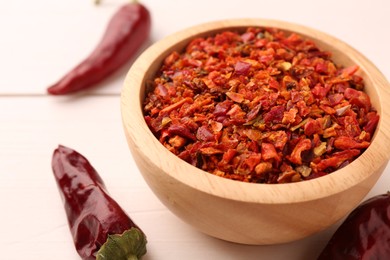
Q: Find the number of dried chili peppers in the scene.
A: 3